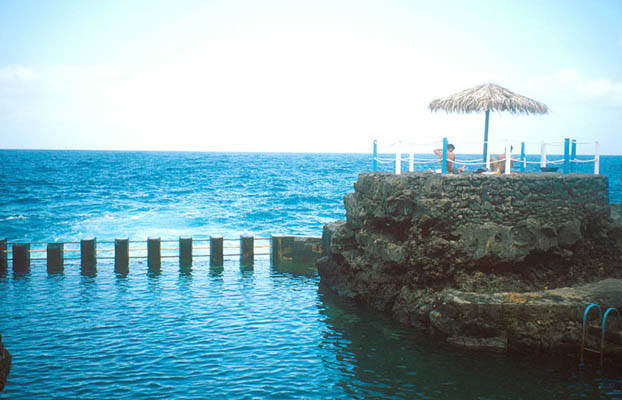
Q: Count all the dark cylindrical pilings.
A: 9